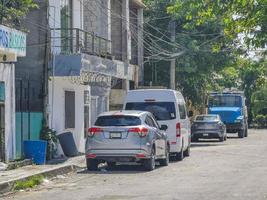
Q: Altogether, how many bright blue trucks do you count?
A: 1